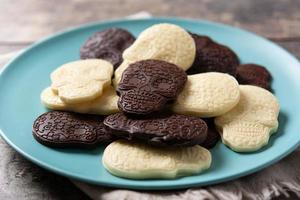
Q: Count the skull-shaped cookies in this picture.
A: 13